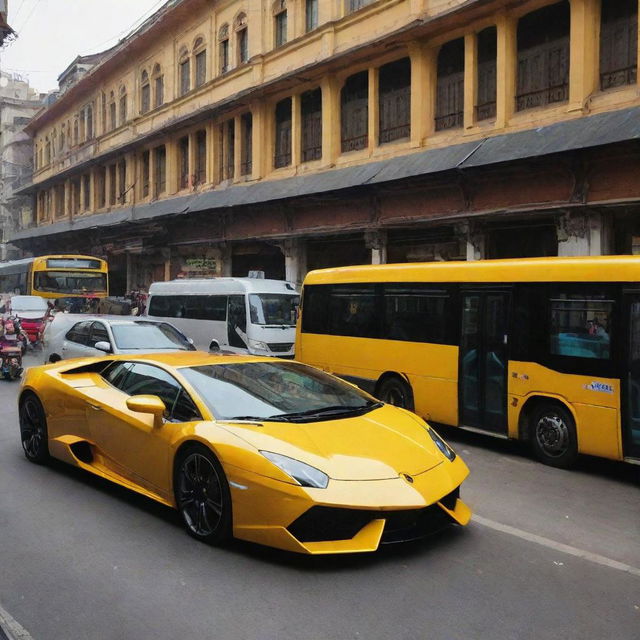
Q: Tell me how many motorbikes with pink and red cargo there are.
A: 1